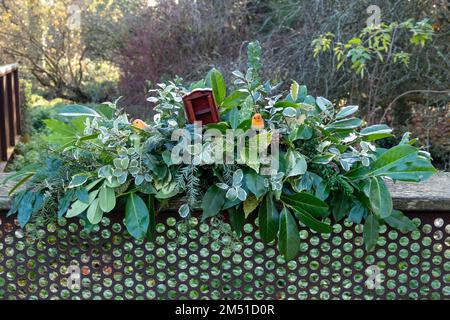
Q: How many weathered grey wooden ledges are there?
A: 1